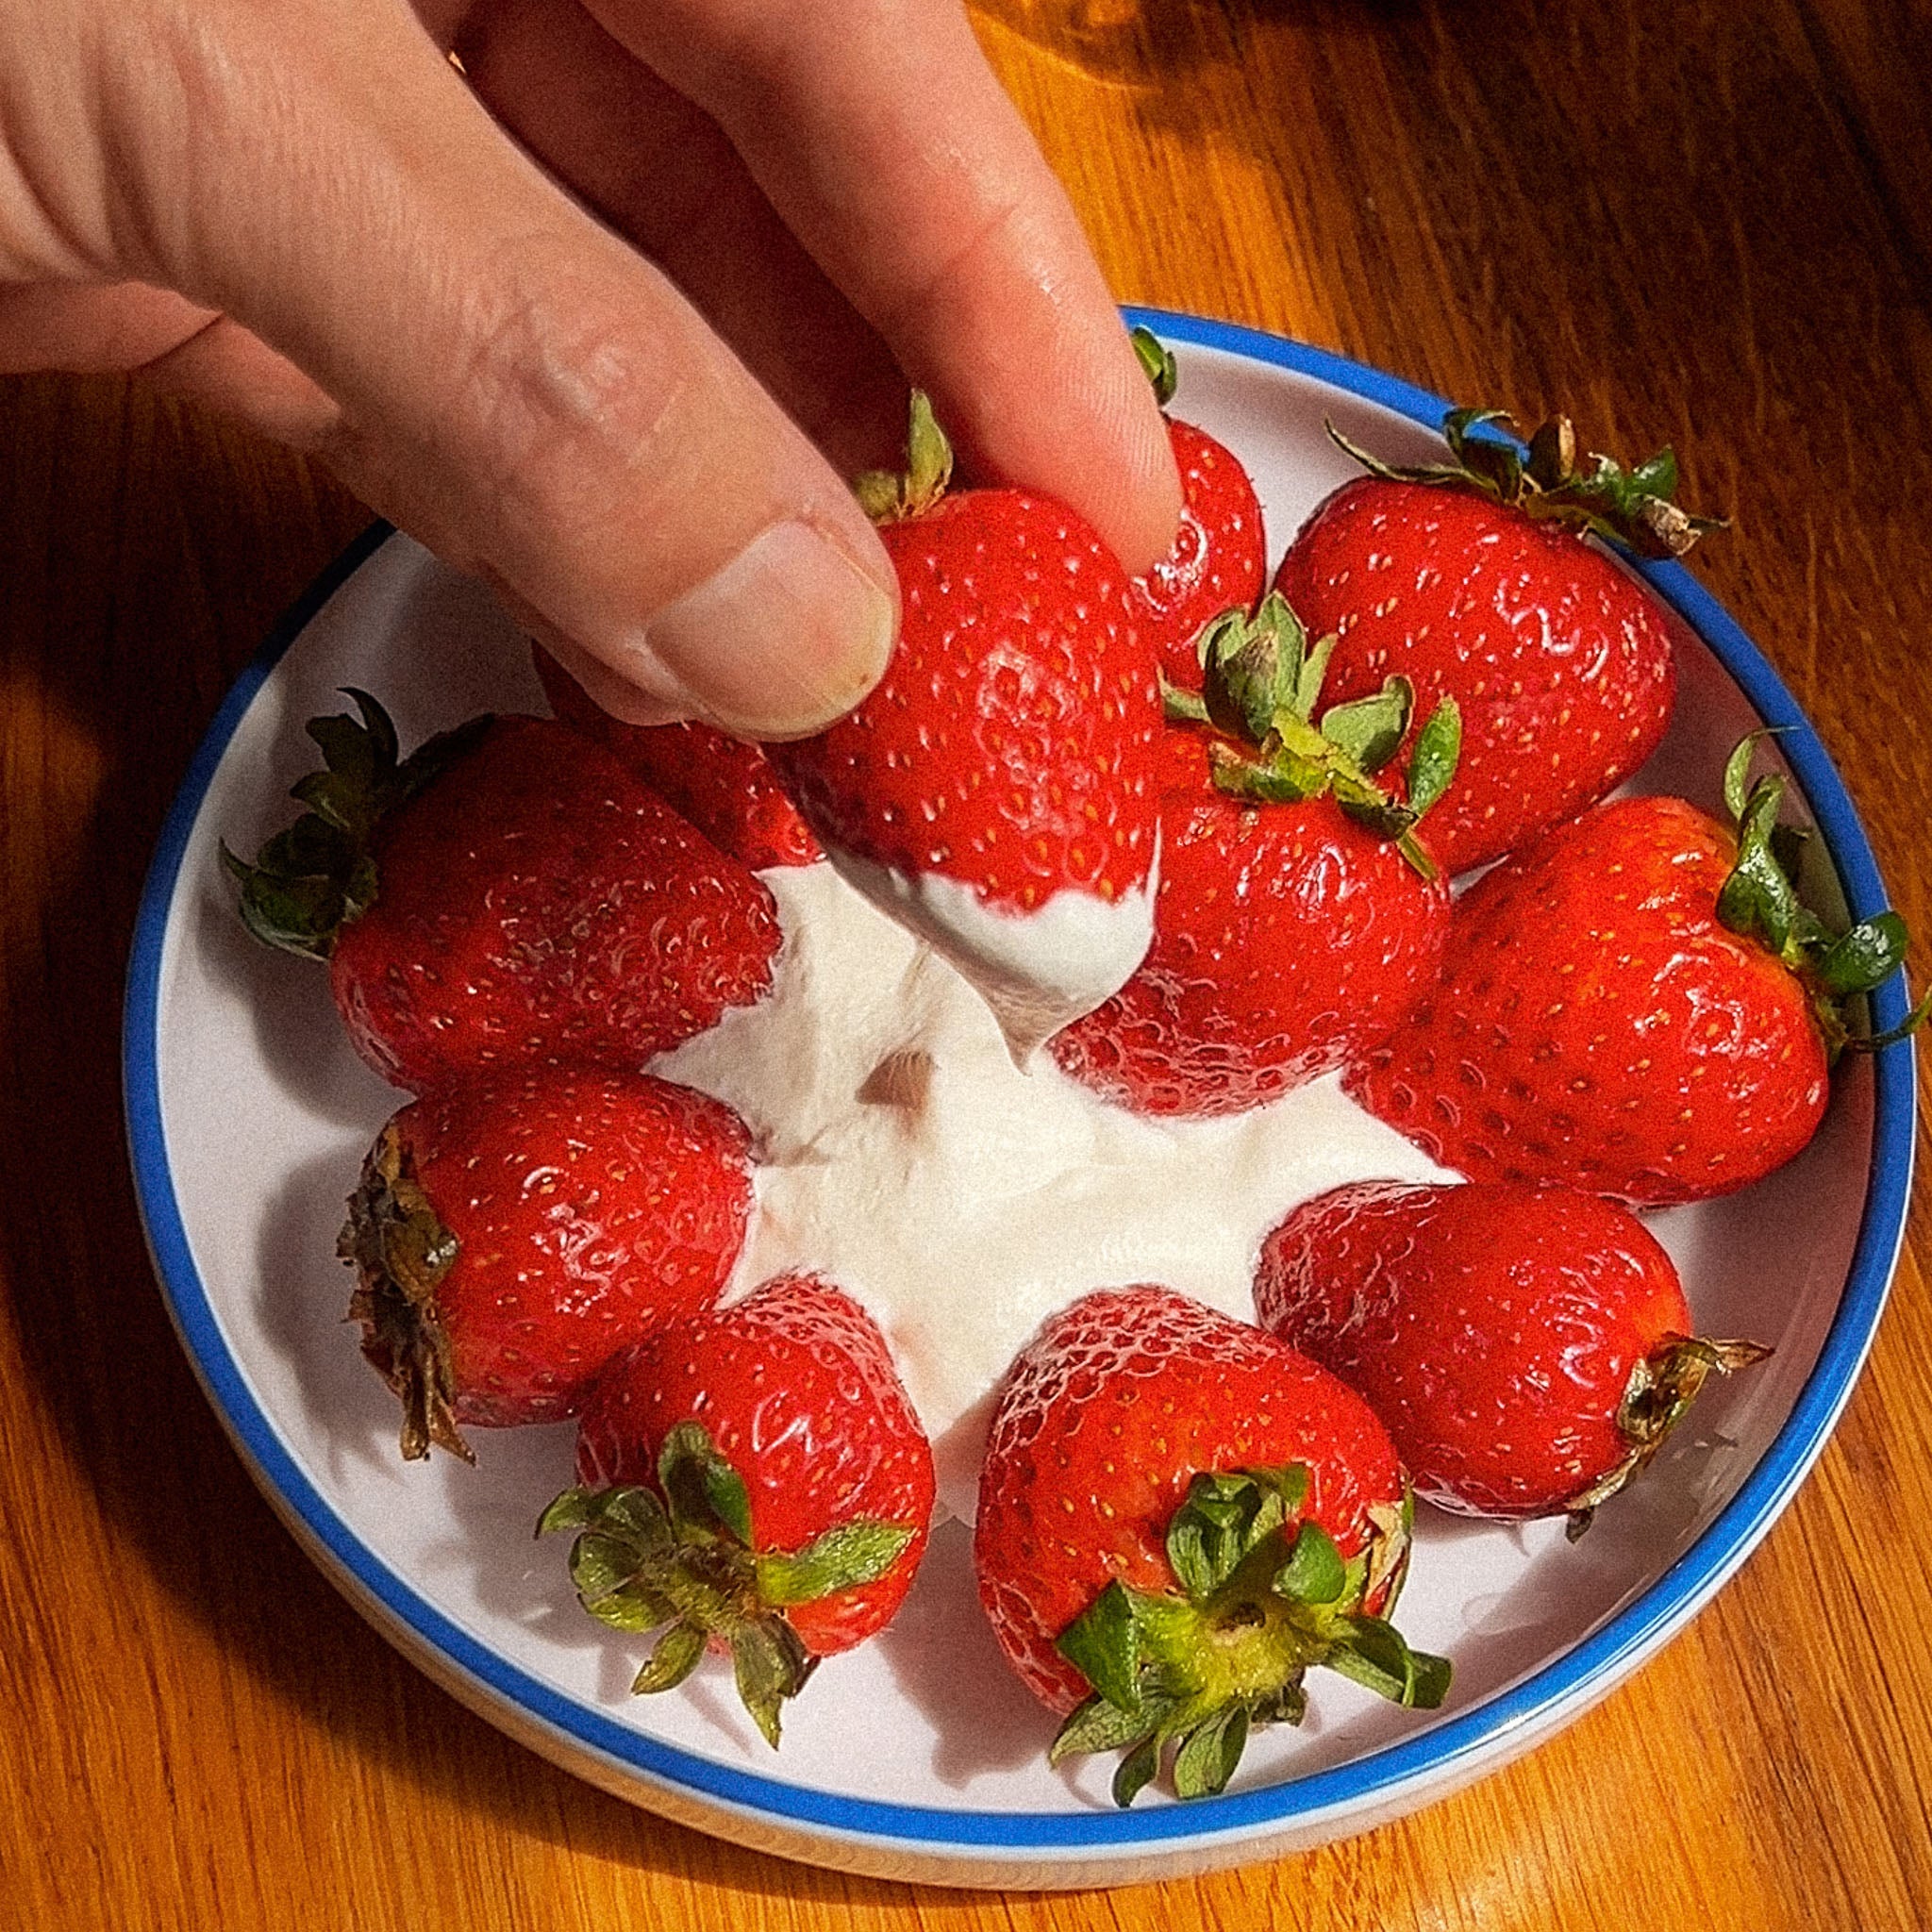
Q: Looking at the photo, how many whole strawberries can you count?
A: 11